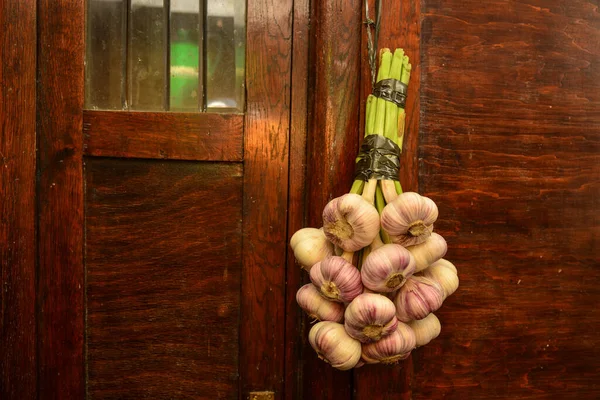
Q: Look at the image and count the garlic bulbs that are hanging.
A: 13